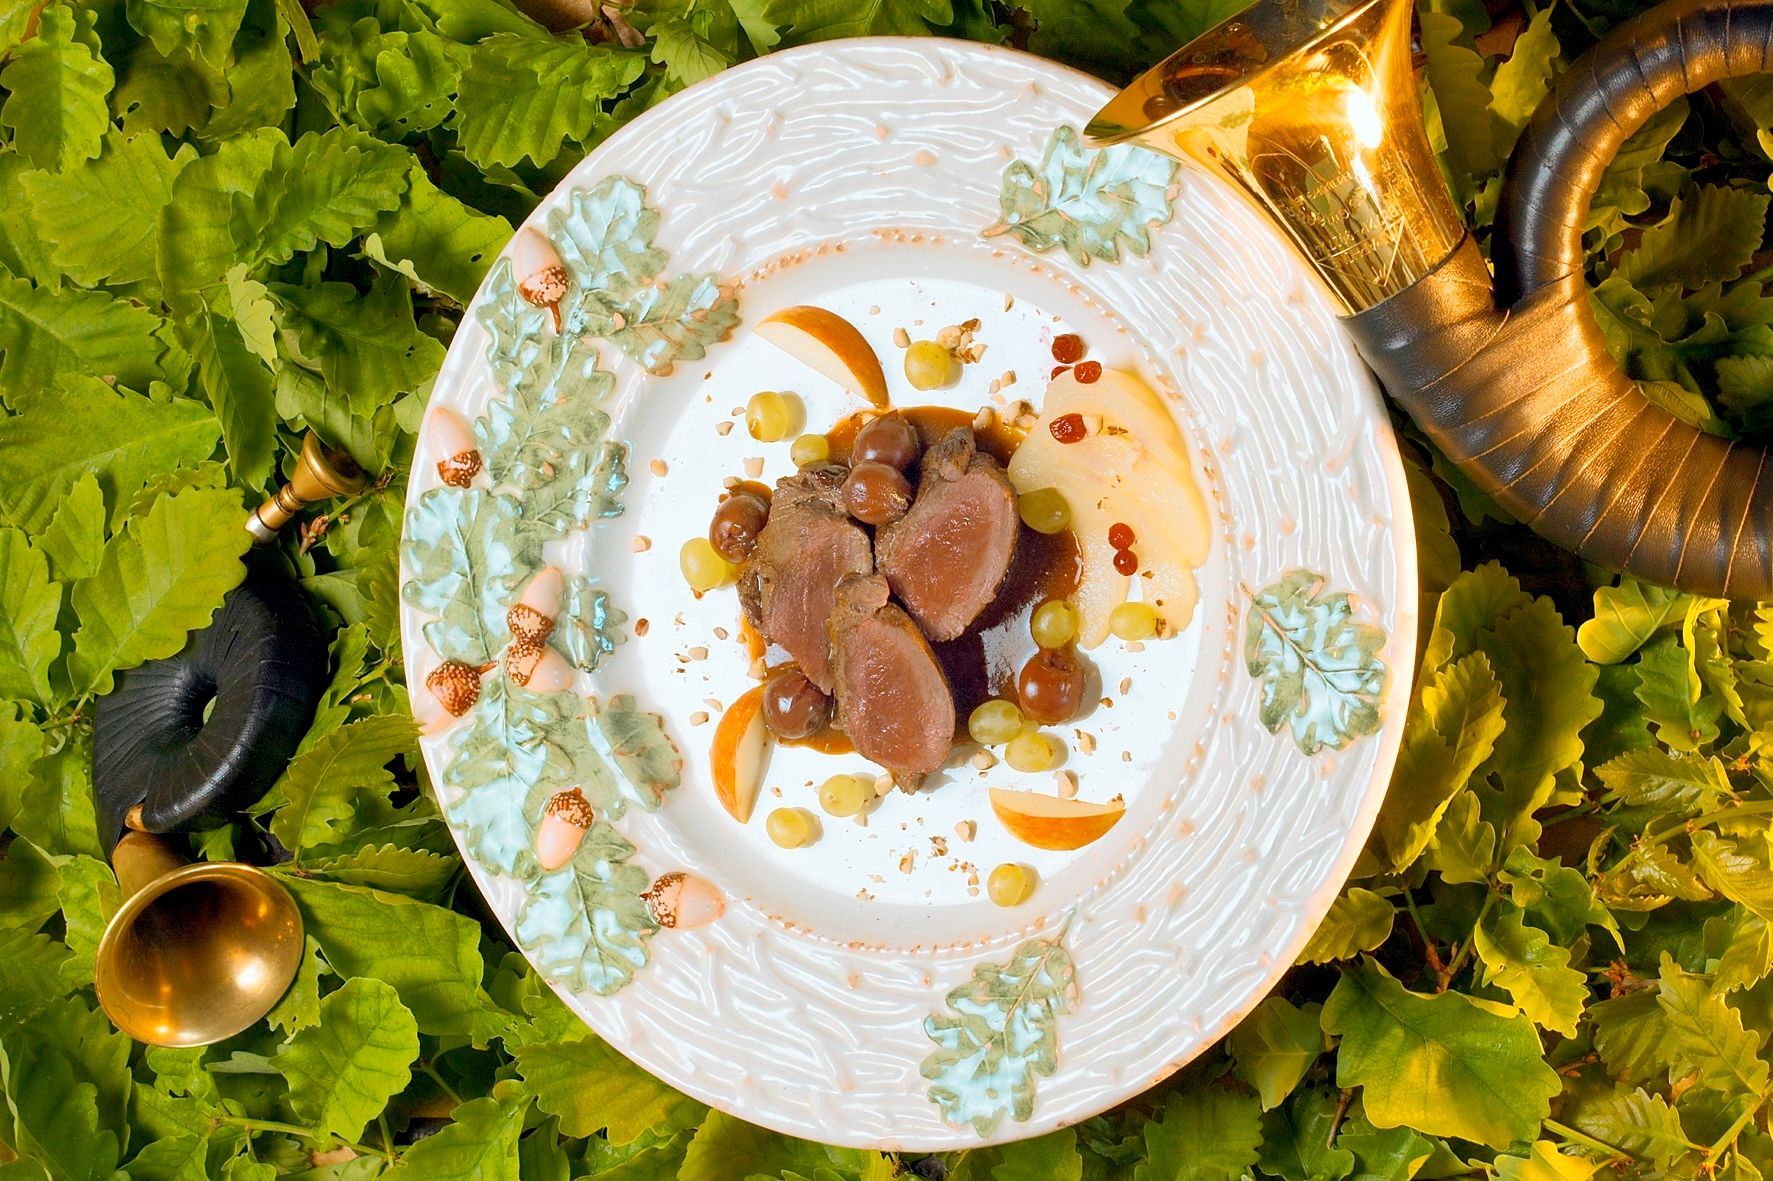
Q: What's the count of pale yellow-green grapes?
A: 12